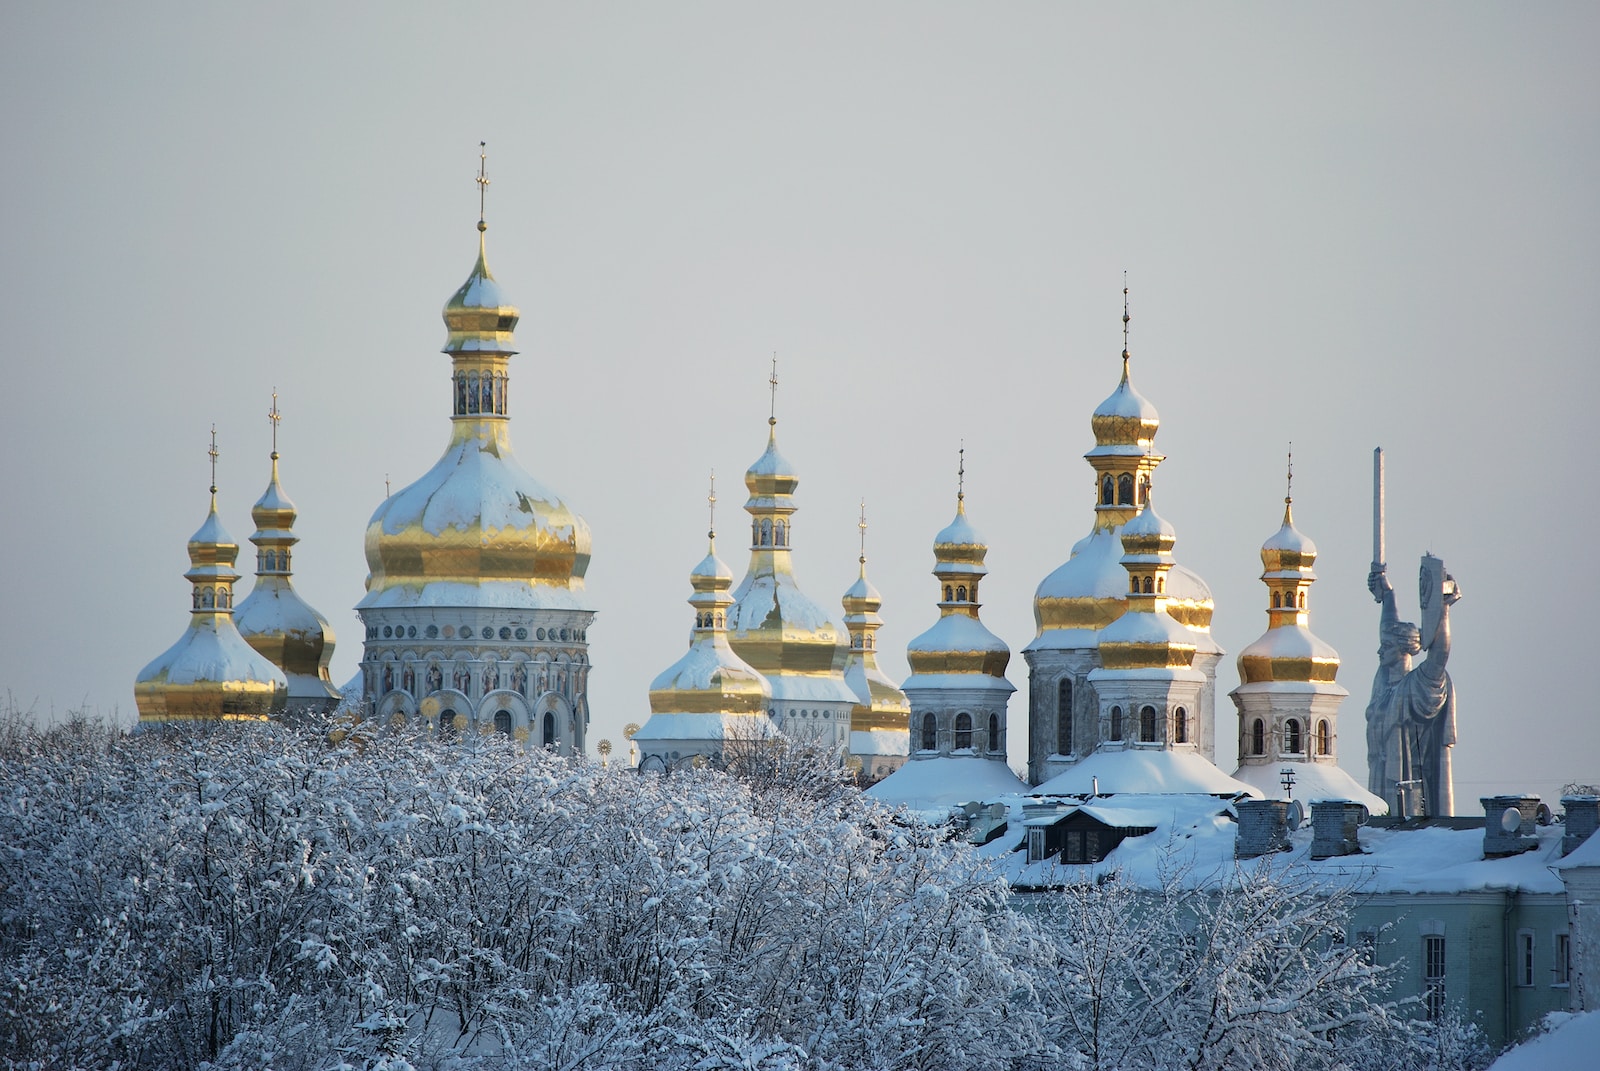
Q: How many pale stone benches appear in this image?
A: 0